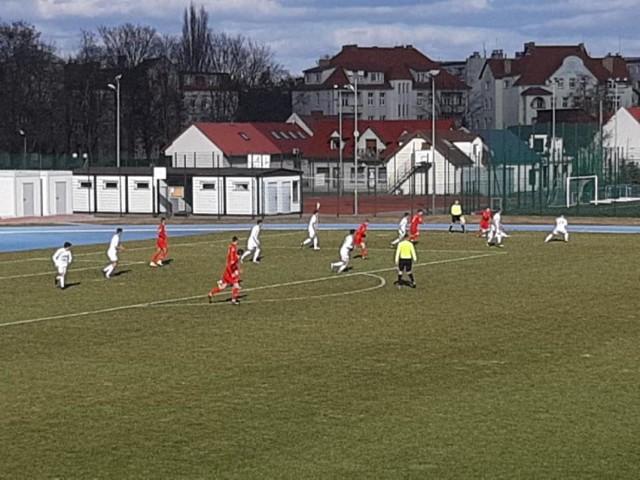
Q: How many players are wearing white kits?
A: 8